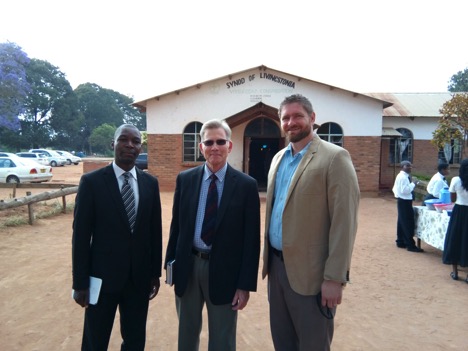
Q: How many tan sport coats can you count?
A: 1